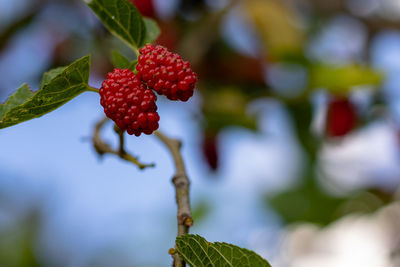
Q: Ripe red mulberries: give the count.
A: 2